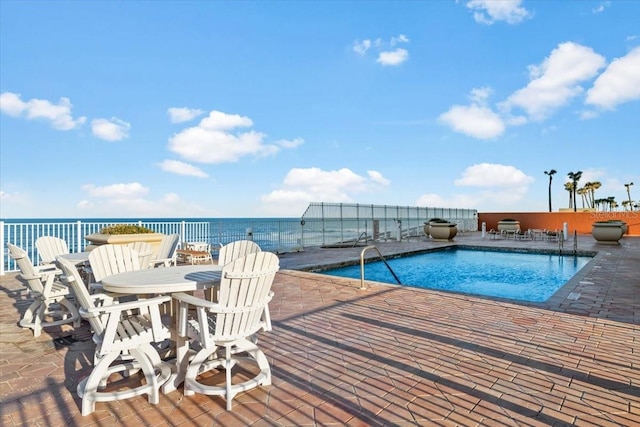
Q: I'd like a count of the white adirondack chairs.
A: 8